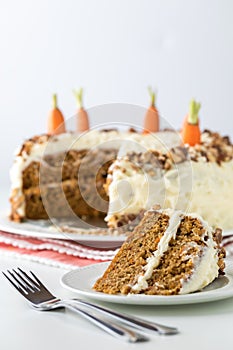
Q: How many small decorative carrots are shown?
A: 4